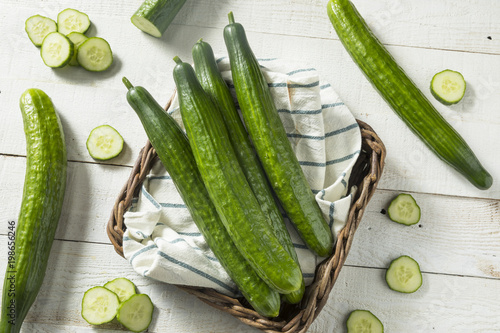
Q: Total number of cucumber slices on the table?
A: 13